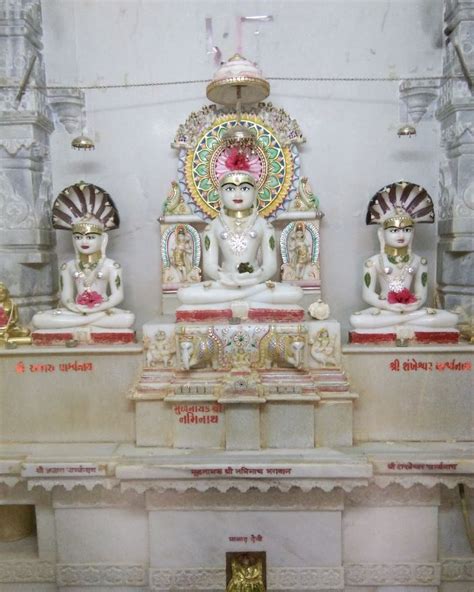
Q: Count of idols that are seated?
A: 3